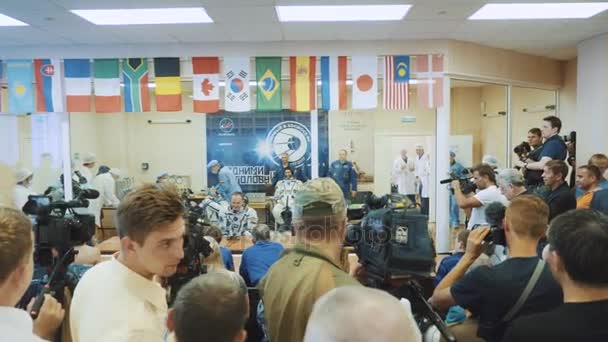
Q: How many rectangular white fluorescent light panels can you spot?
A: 4